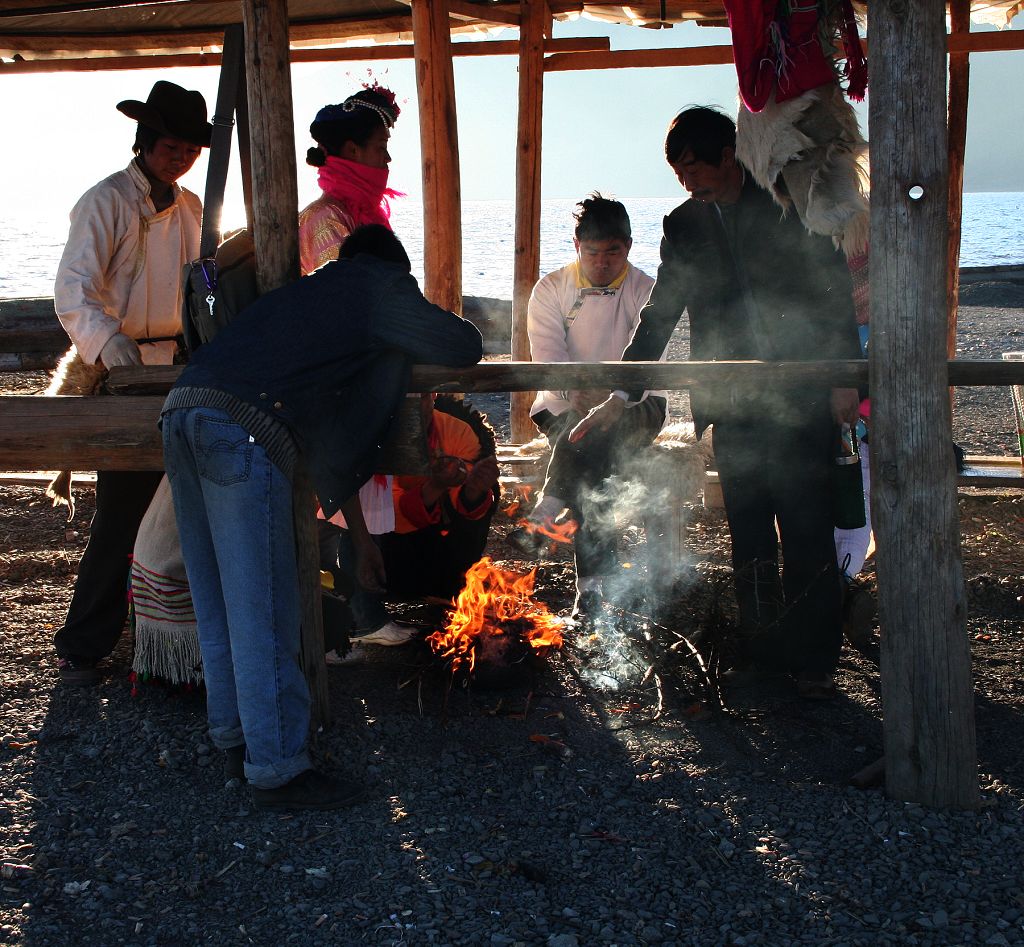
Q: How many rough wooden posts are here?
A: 5